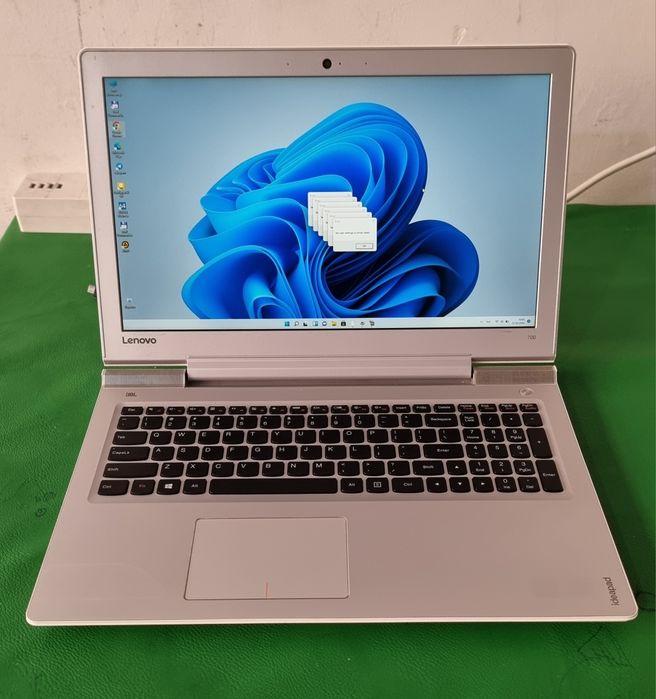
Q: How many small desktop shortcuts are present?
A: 10